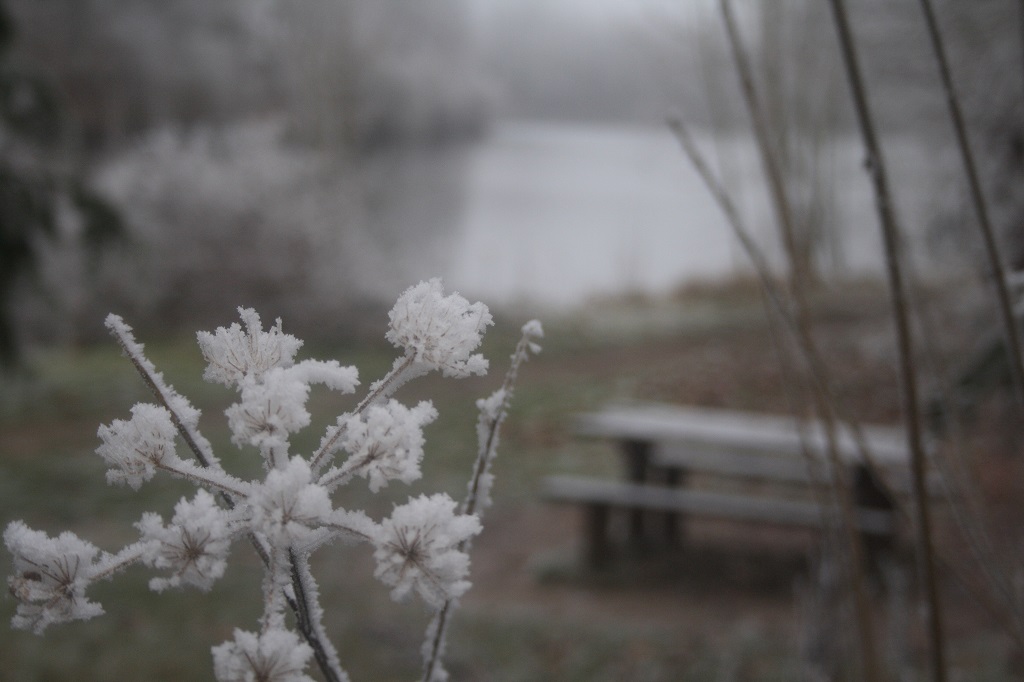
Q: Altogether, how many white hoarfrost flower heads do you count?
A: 10